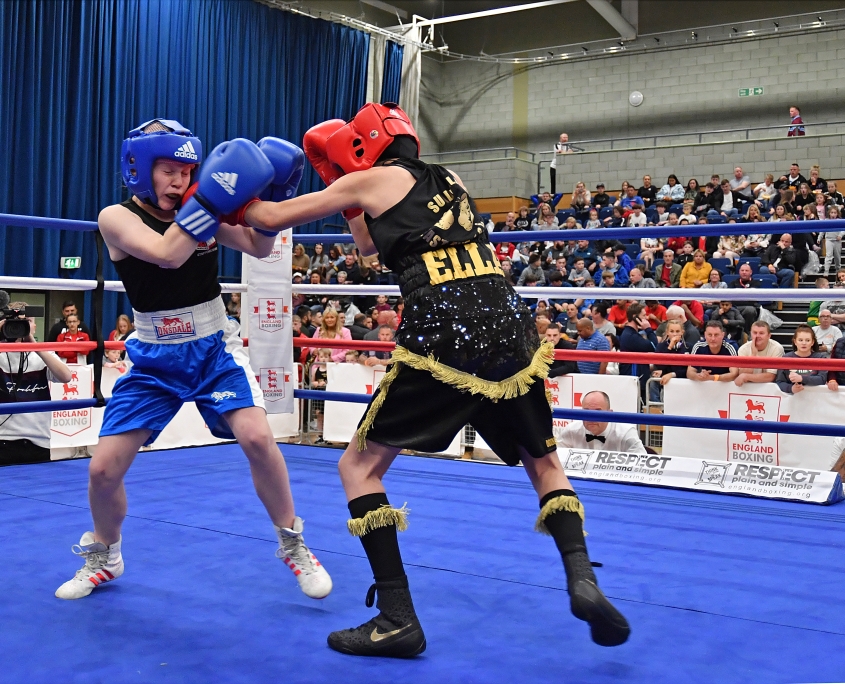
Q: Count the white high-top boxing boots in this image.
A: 2